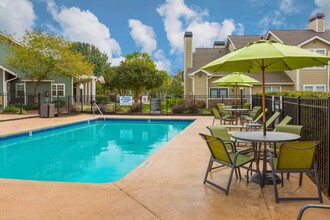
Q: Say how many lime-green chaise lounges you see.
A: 3